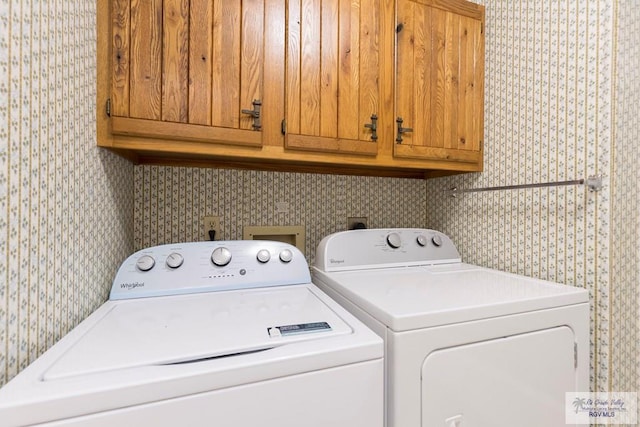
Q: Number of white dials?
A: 8